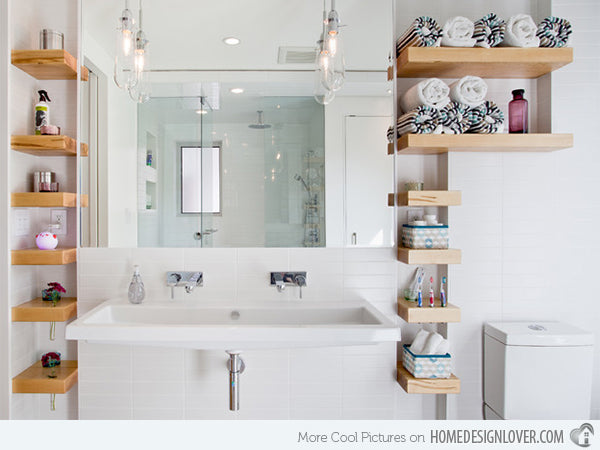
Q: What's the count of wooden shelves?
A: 12